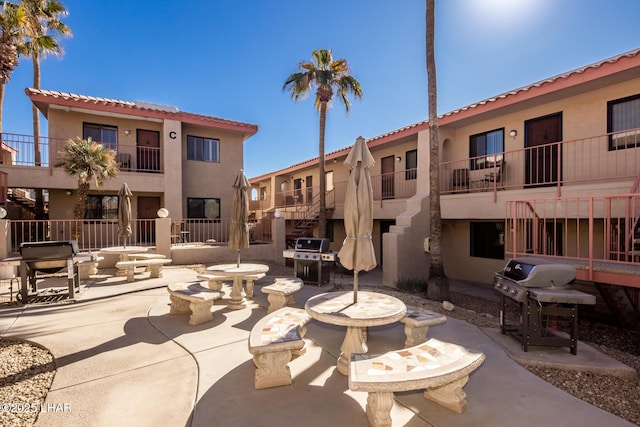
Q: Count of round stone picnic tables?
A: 3